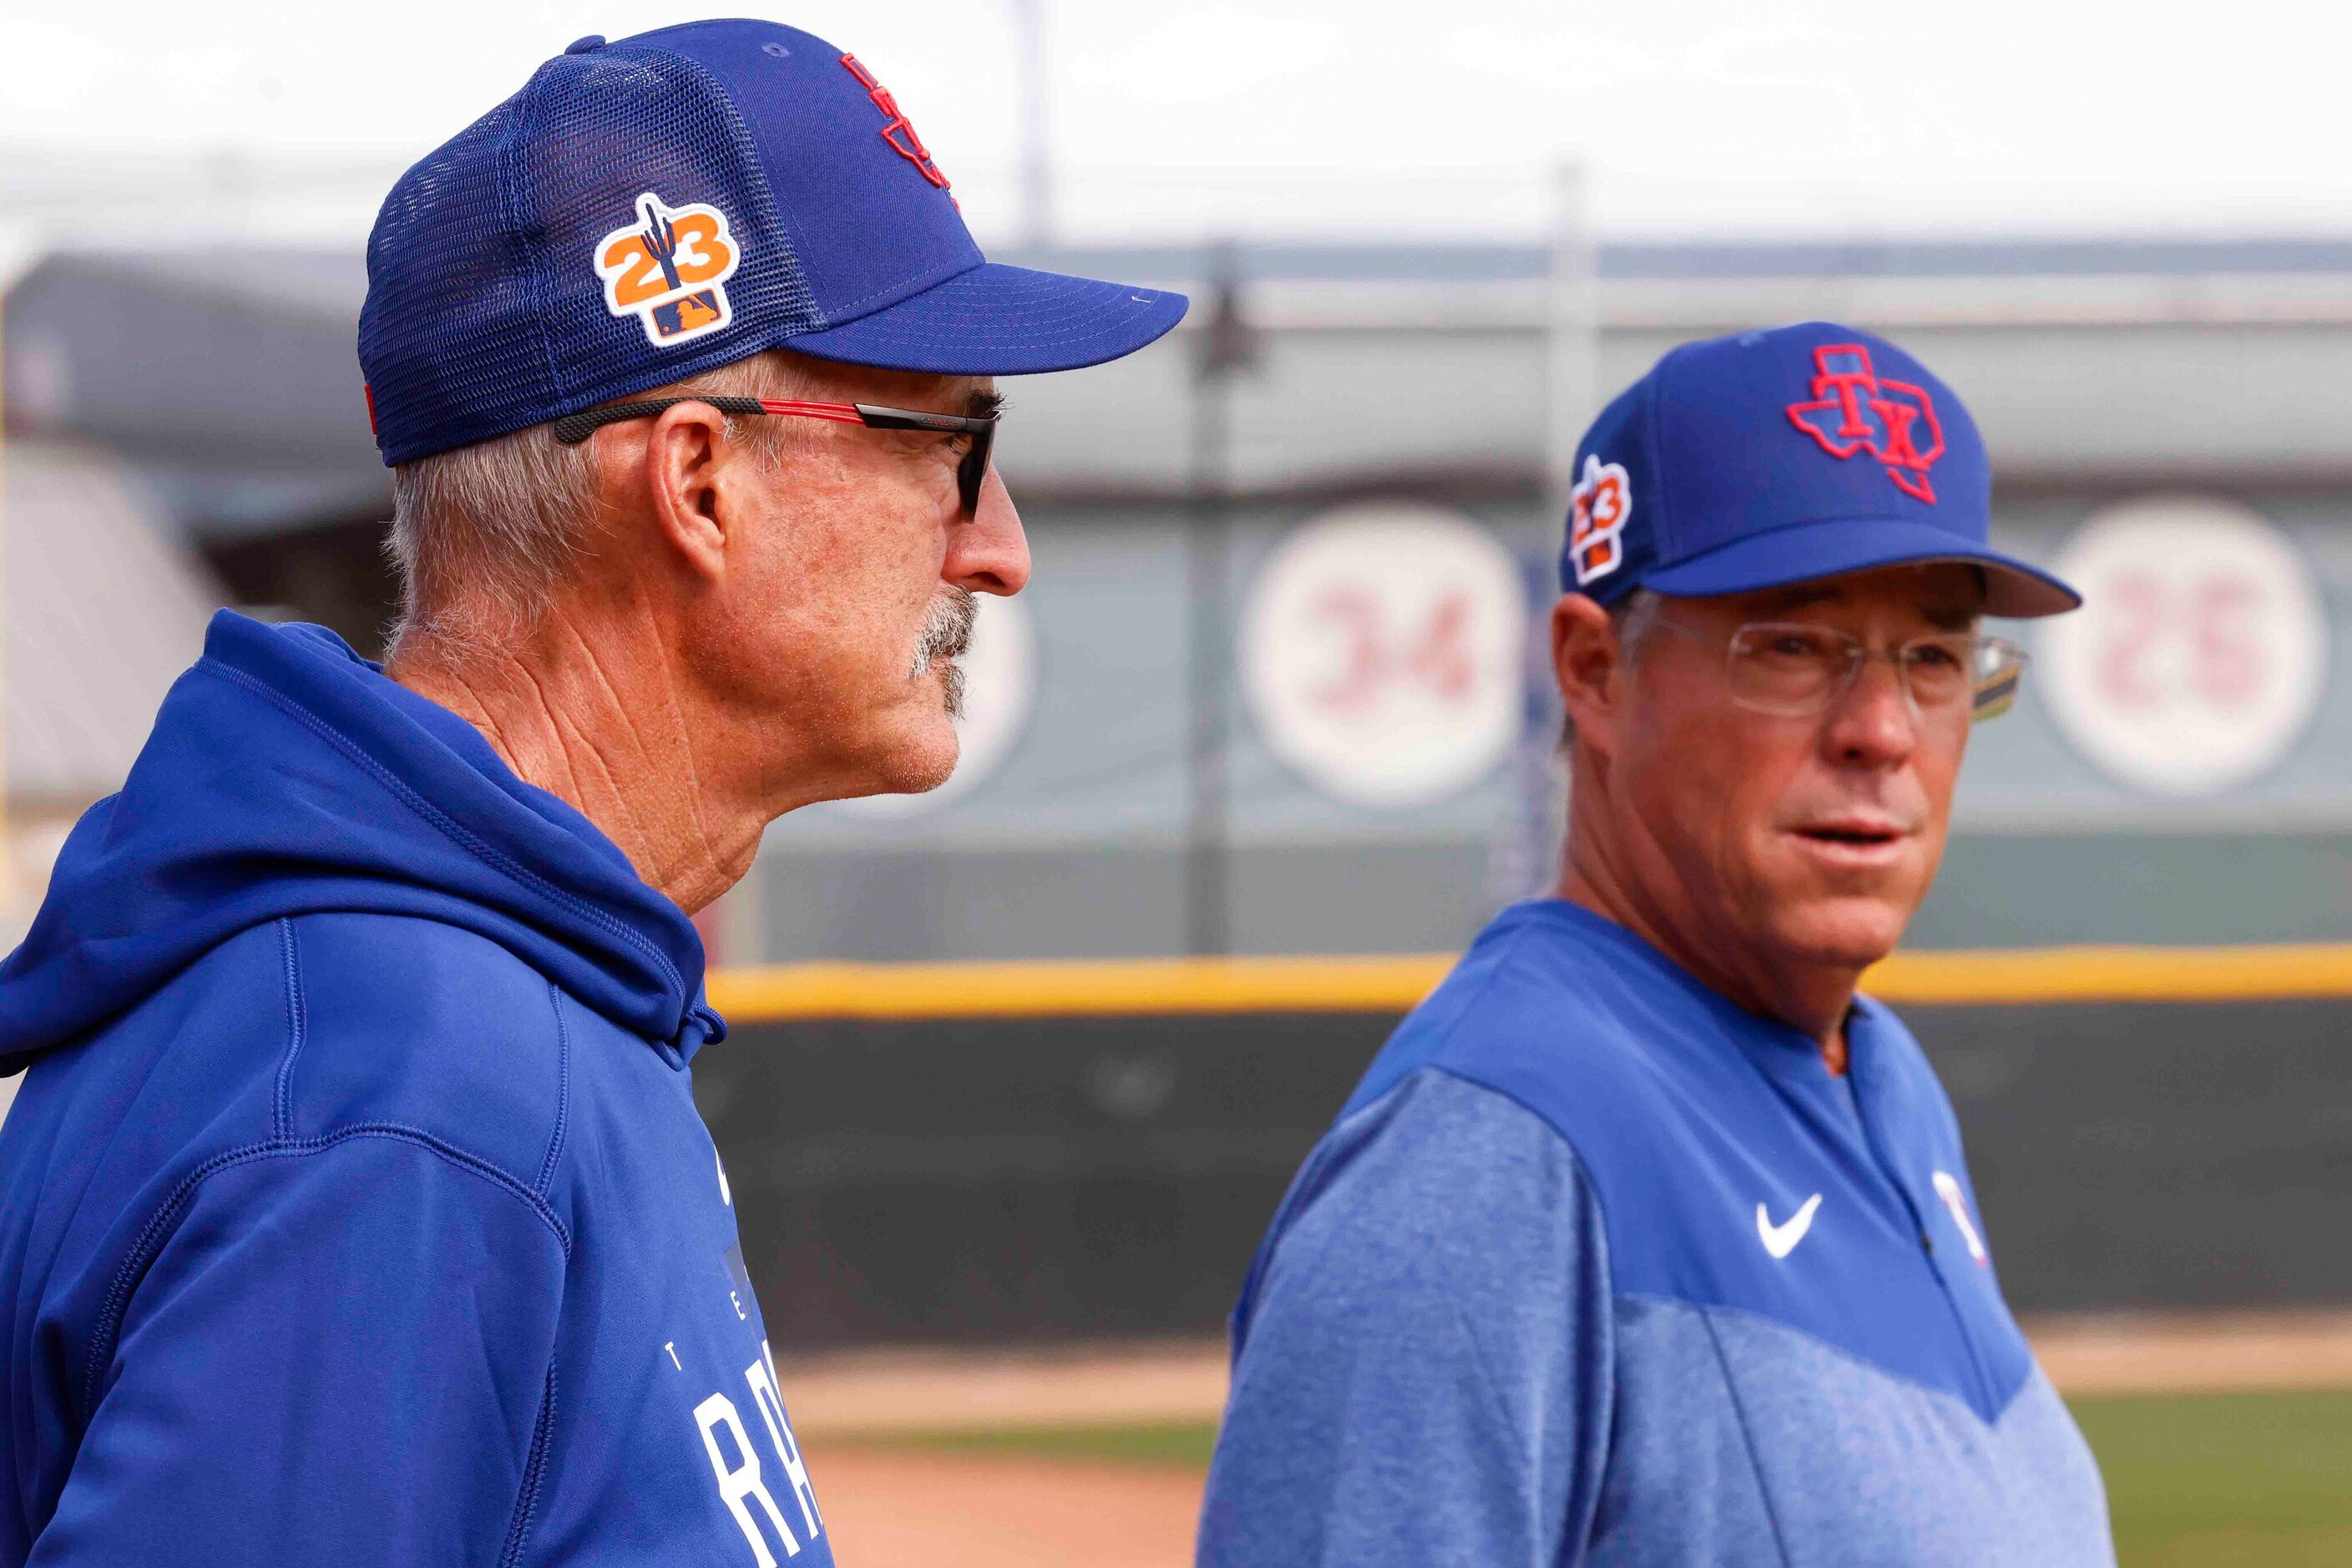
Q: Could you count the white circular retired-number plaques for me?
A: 3